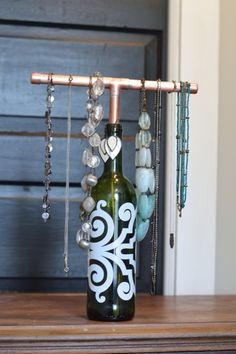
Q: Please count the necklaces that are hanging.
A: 6